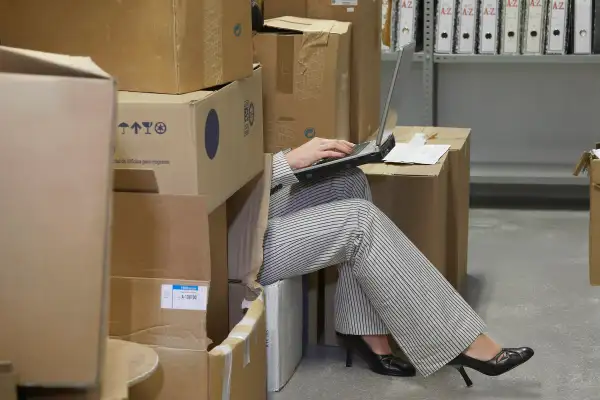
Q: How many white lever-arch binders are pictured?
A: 8